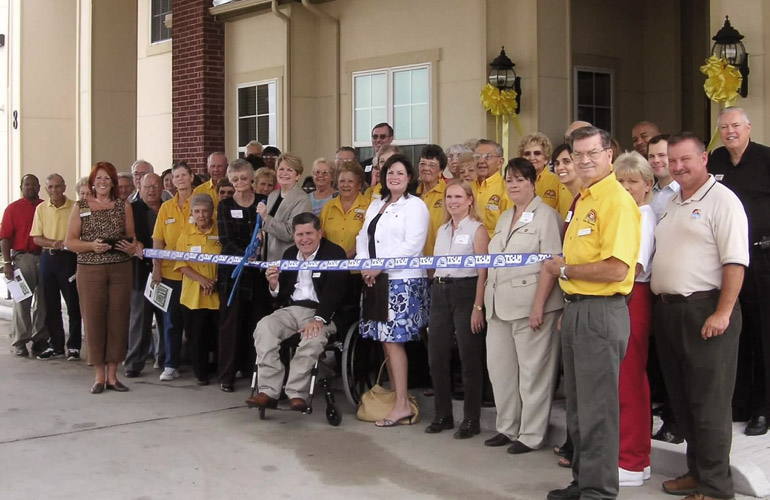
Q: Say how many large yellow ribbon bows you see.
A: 2